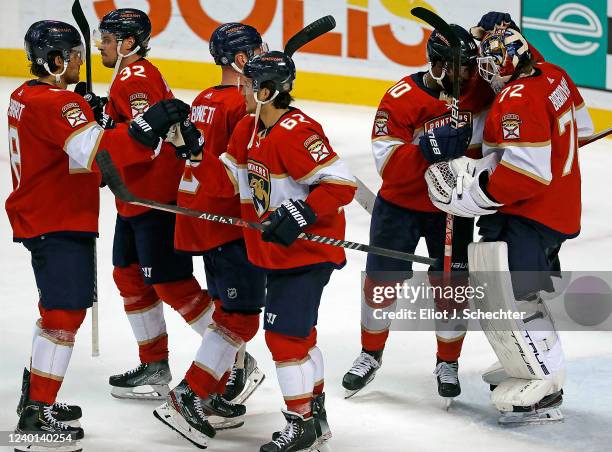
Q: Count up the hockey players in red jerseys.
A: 6